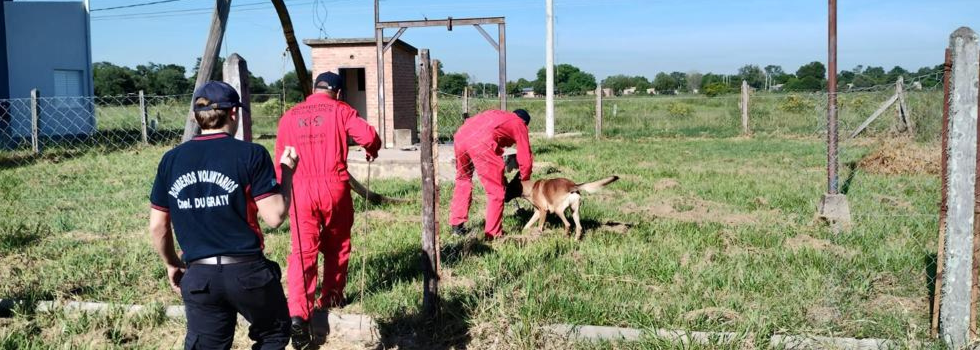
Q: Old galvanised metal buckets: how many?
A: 0